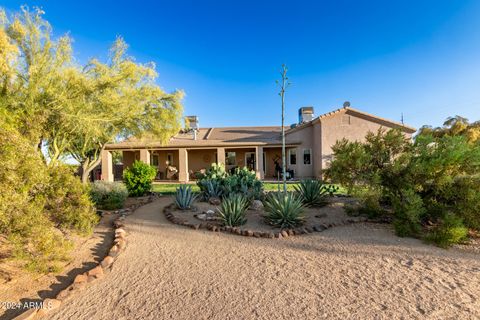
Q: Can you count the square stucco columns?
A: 5